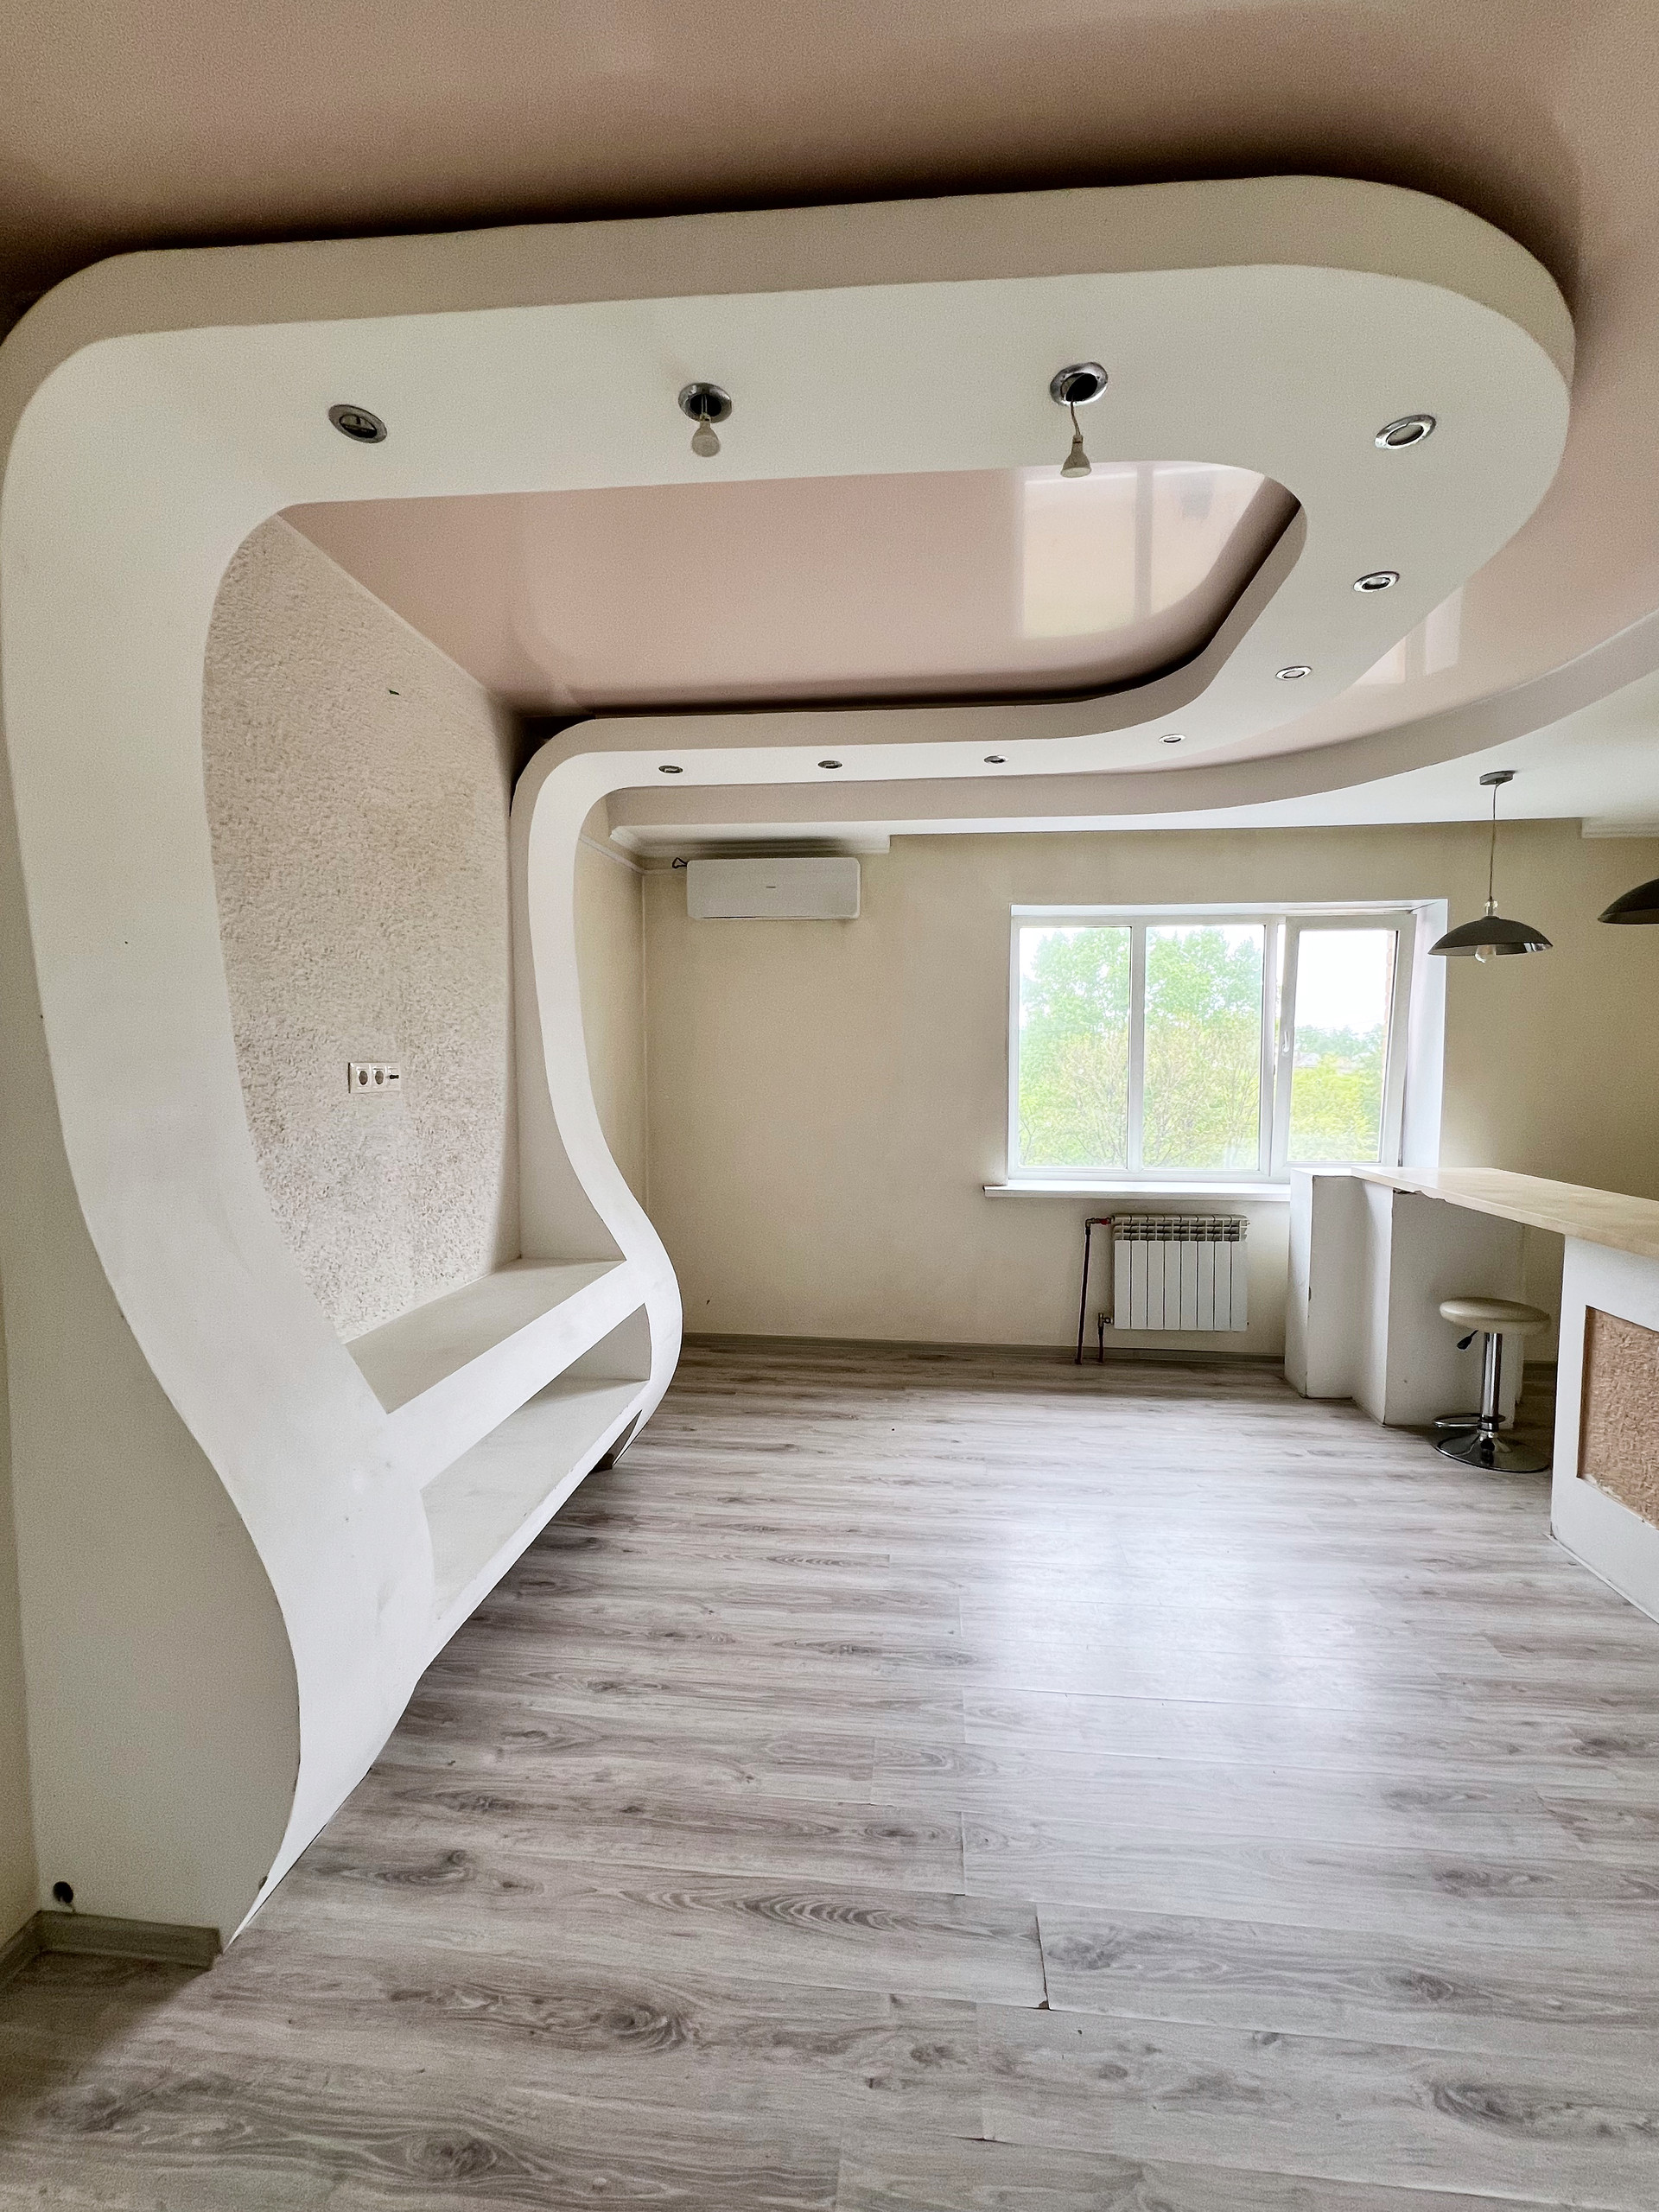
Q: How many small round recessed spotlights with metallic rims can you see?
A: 10